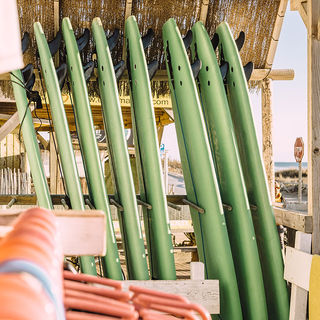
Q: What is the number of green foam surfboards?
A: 8